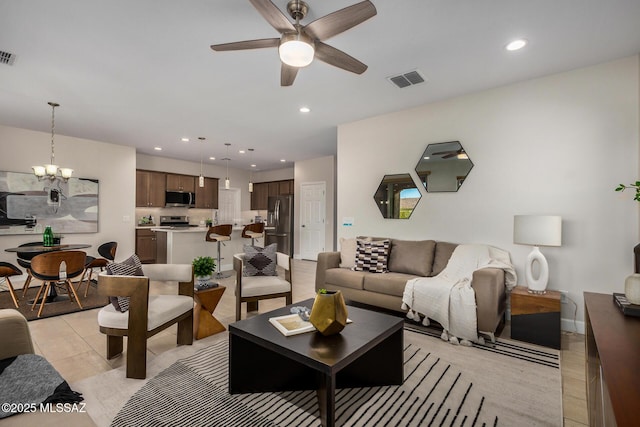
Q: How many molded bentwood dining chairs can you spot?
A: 4